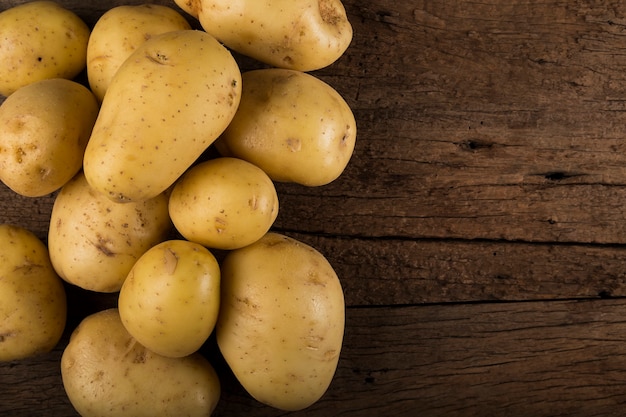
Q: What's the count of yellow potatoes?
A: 12